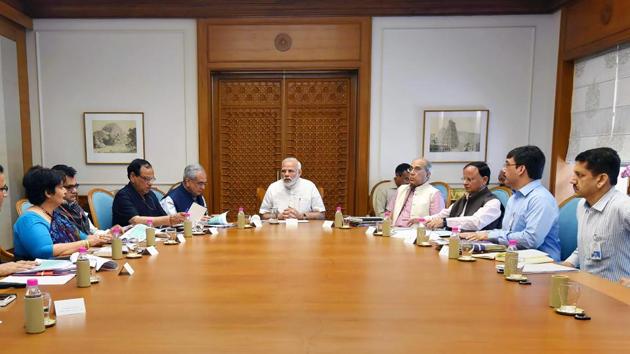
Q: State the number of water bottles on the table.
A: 11